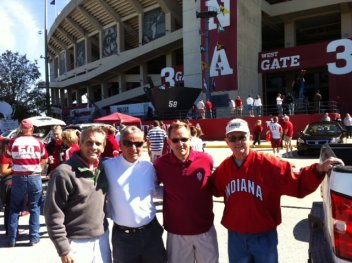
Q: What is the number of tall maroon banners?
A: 1